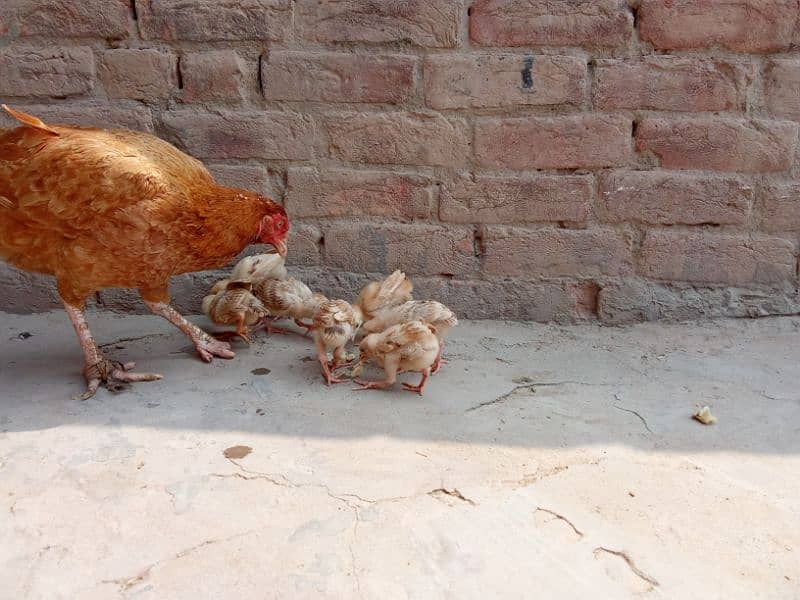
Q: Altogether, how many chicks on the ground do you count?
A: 7